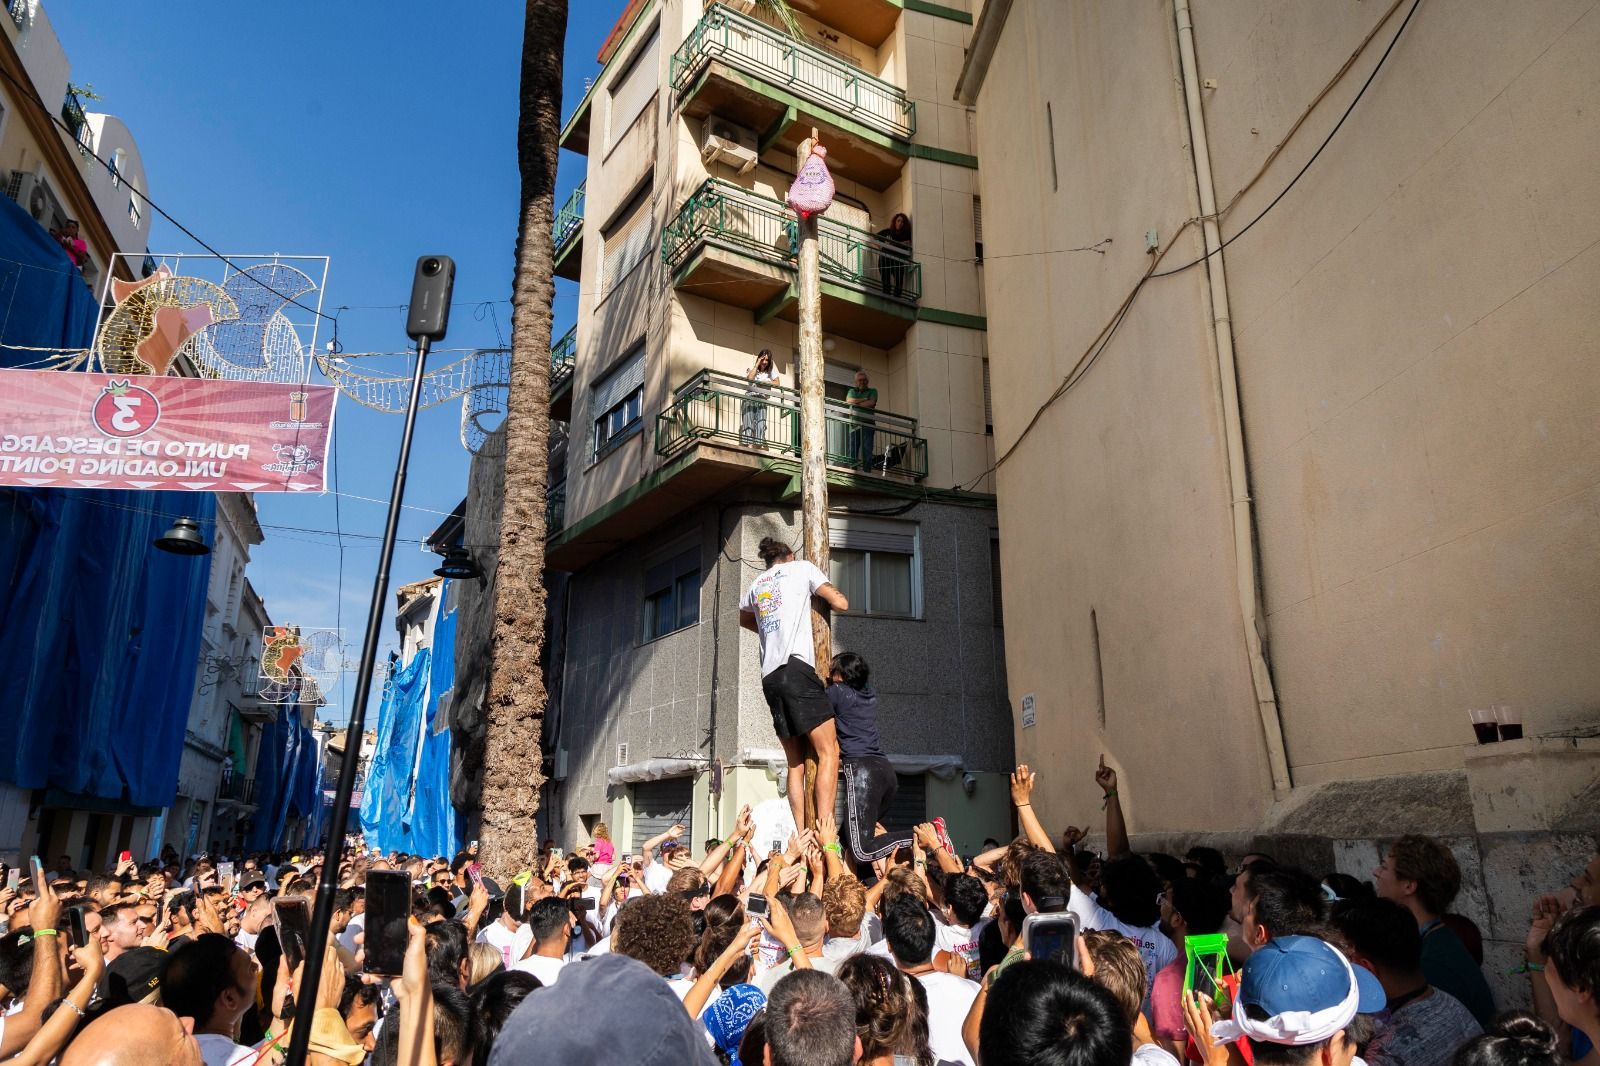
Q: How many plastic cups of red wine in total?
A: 2